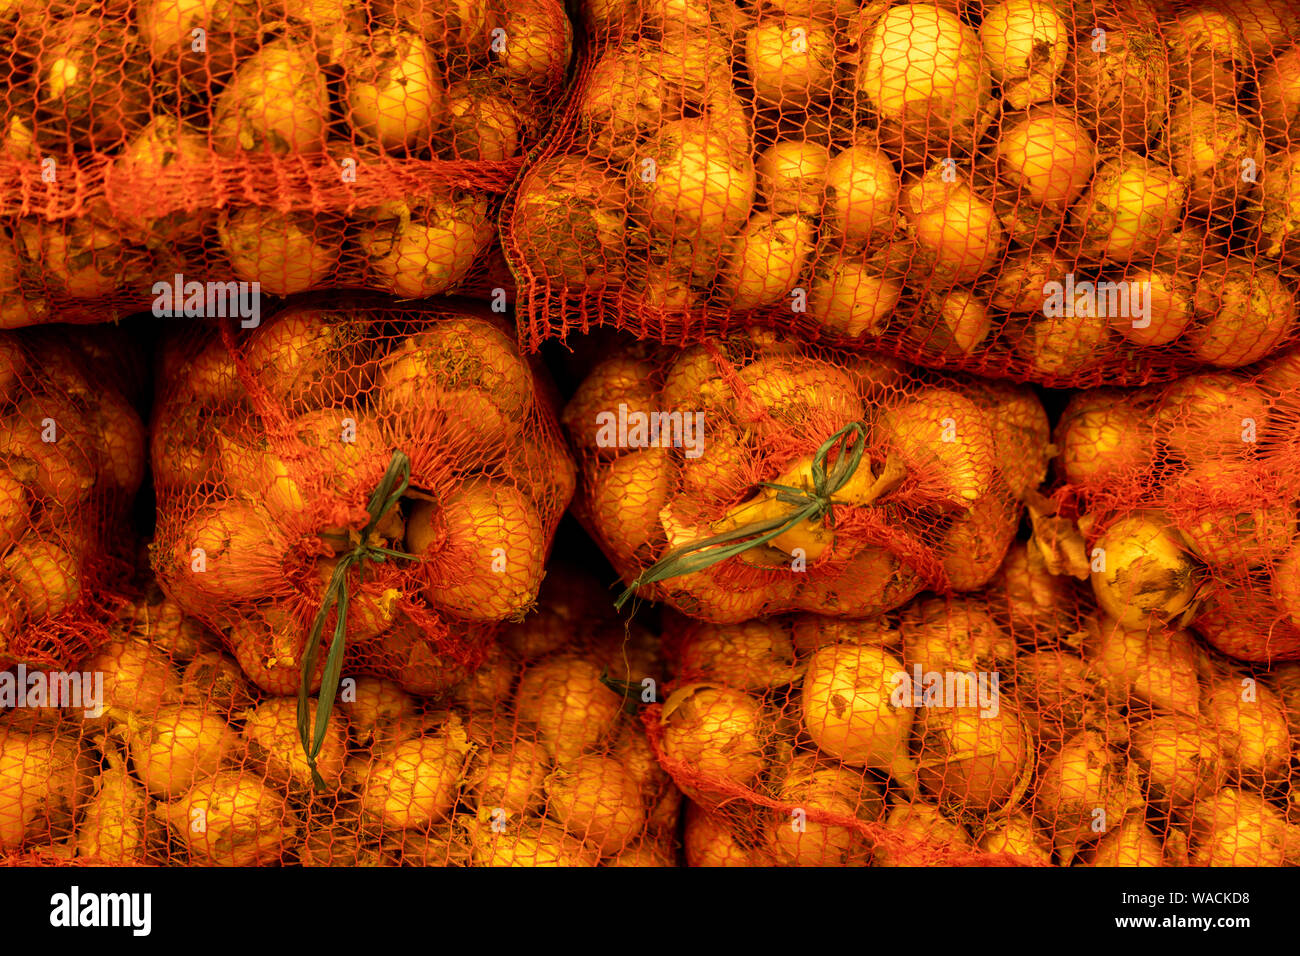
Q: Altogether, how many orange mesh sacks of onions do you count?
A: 8